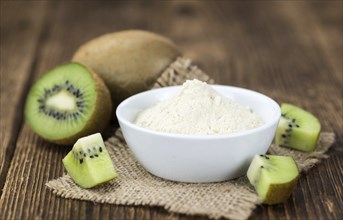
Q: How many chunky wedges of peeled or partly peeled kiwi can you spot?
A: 3